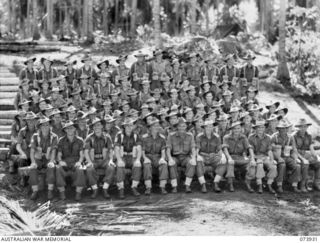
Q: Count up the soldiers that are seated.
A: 11